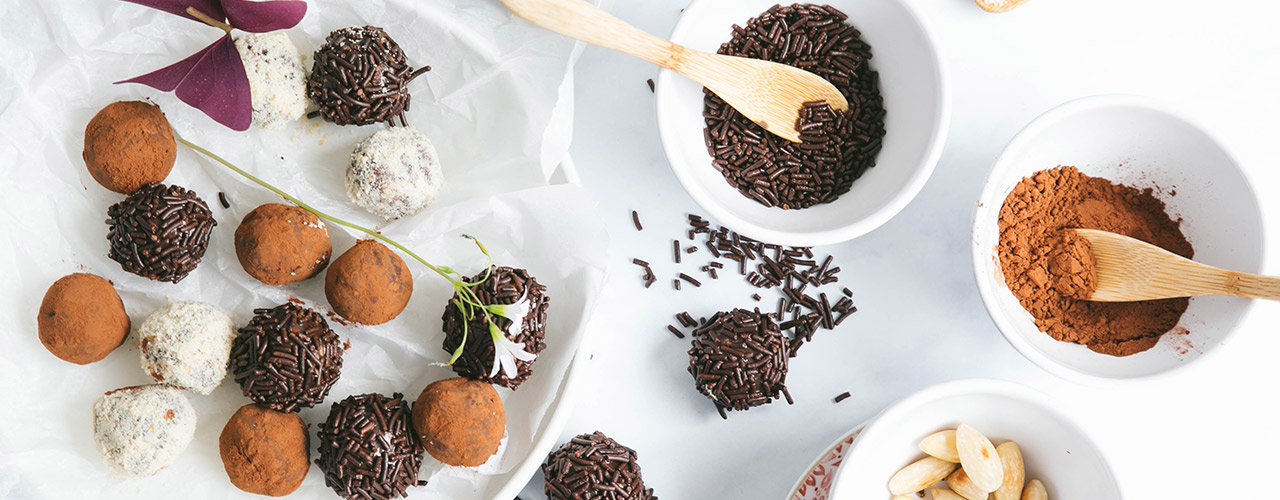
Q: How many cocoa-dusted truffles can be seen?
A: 6